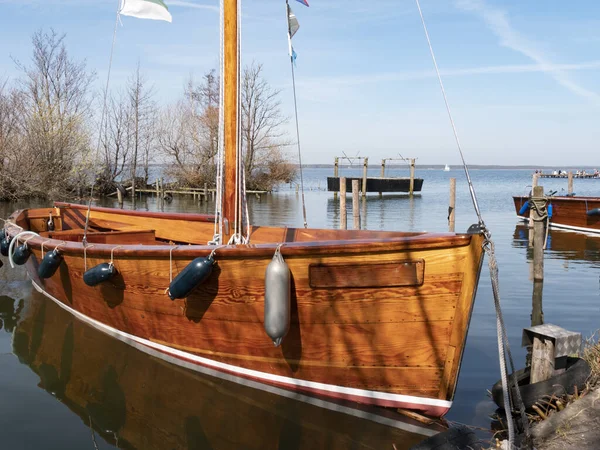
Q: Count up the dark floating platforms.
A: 1